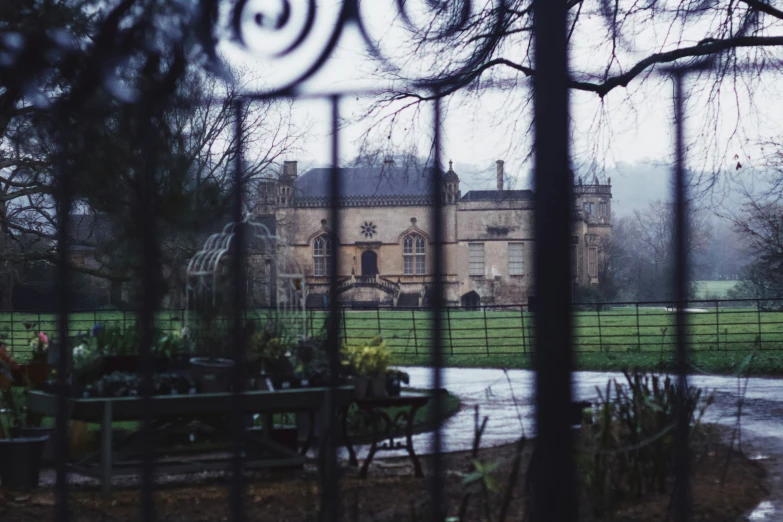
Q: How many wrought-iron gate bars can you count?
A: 7